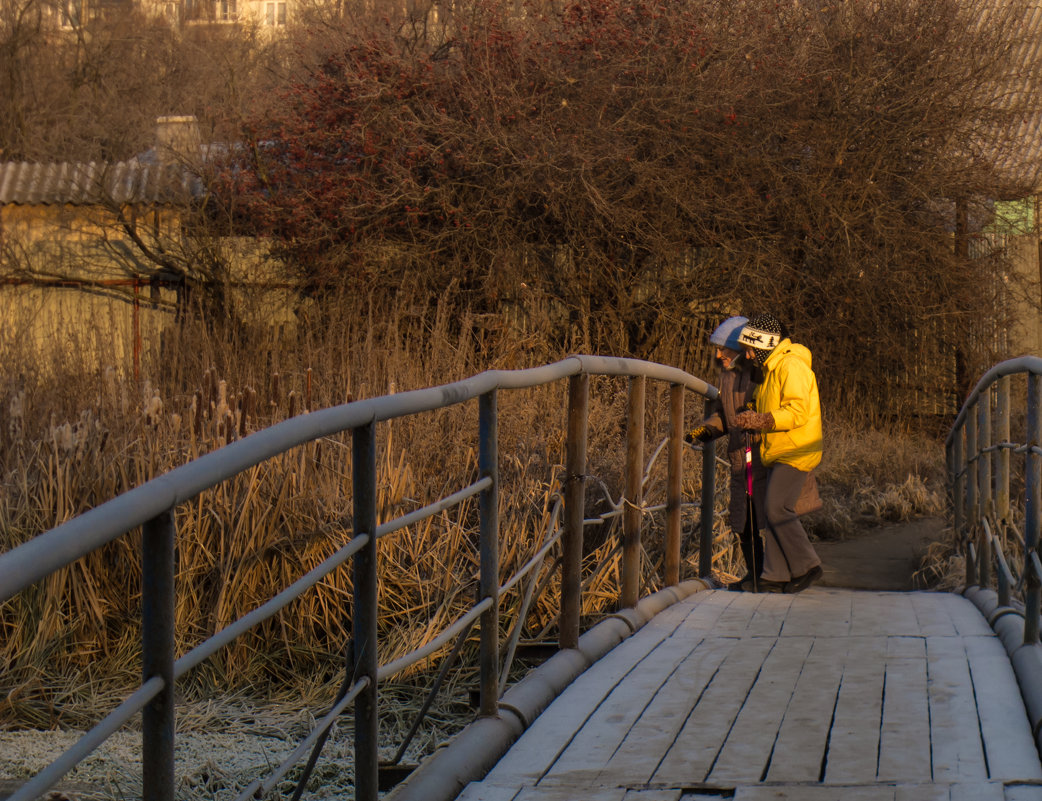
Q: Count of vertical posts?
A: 13